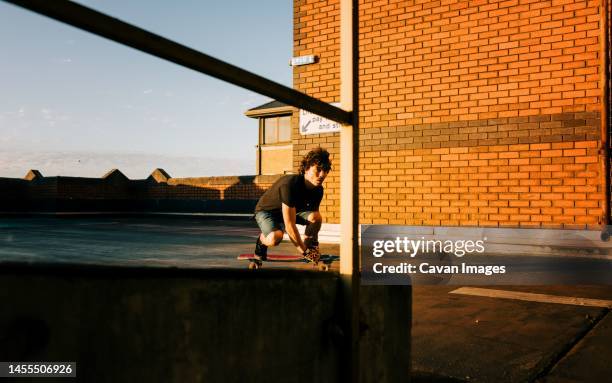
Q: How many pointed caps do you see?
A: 3